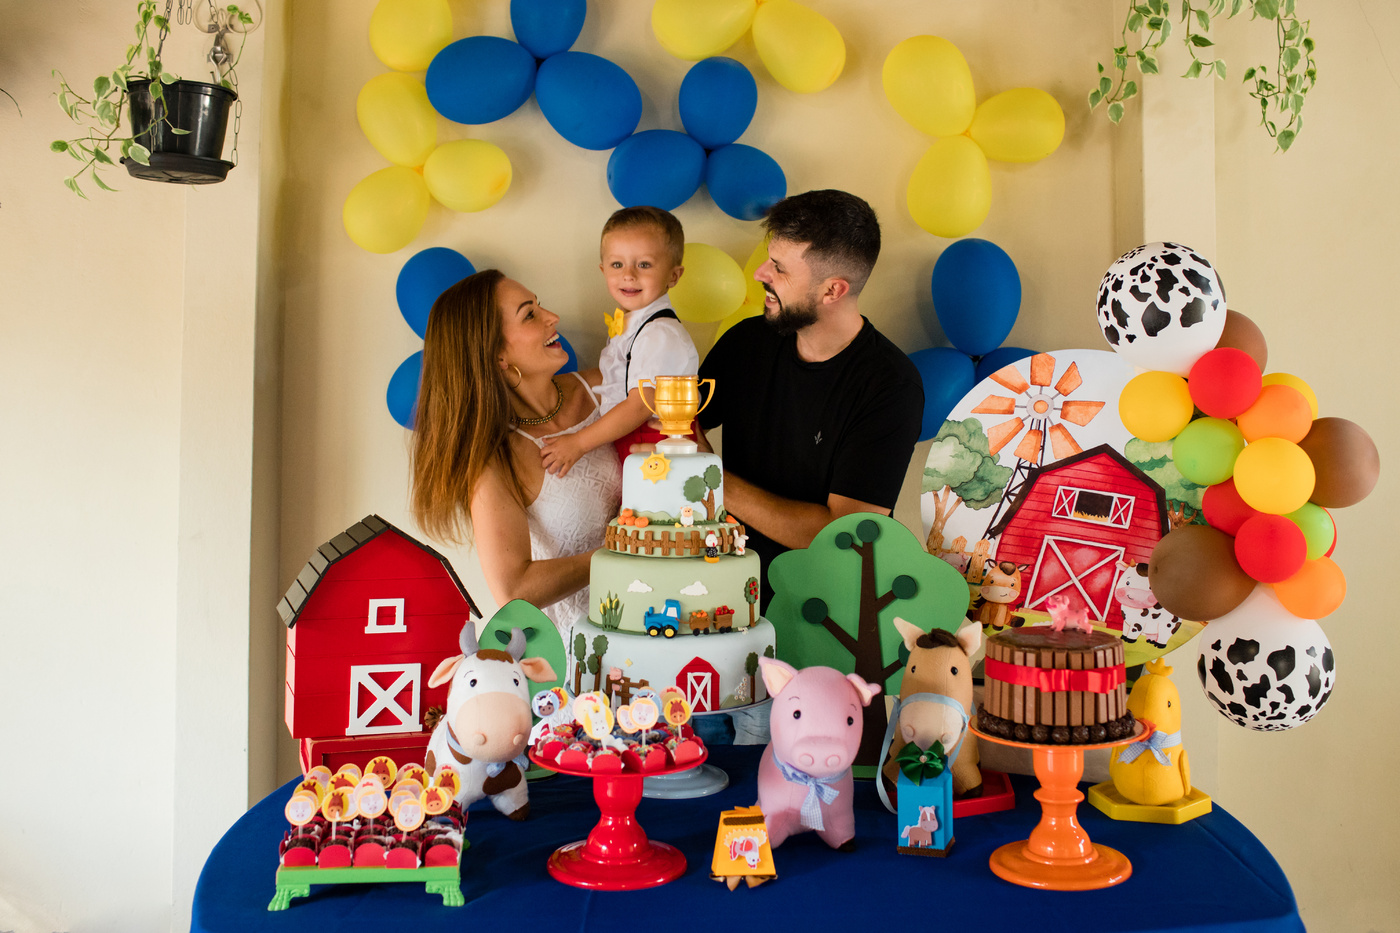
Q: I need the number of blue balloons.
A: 12